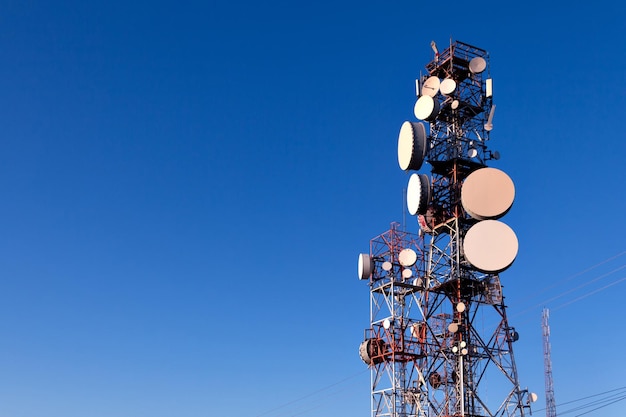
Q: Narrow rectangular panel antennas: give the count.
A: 2